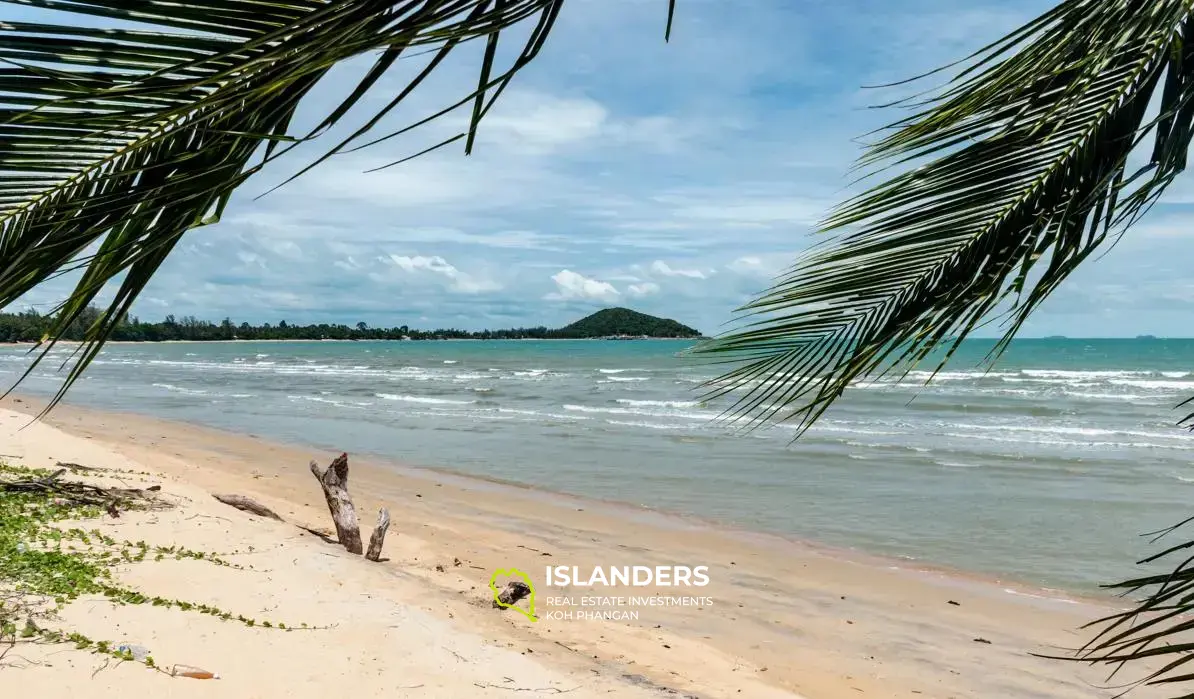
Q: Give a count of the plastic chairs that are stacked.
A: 0